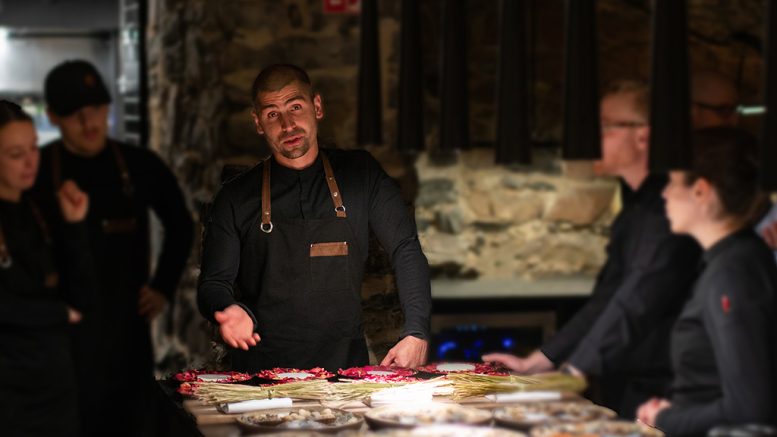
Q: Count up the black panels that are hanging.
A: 7